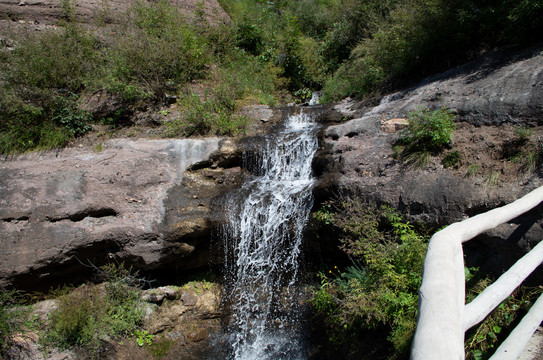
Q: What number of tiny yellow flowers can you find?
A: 2